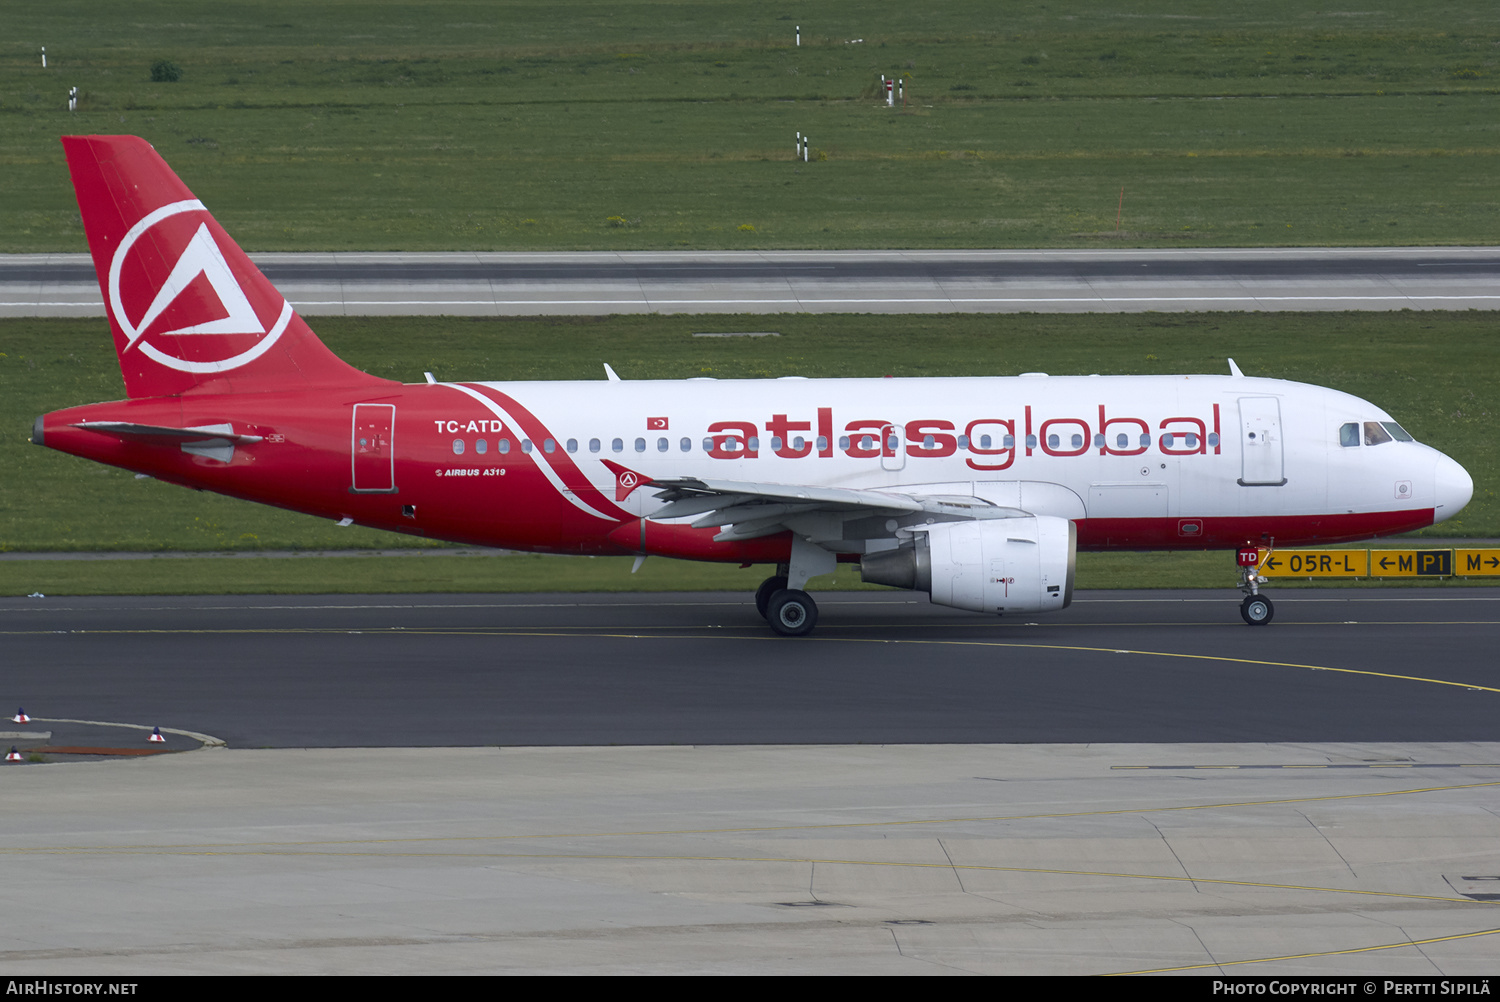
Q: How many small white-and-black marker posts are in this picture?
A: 8